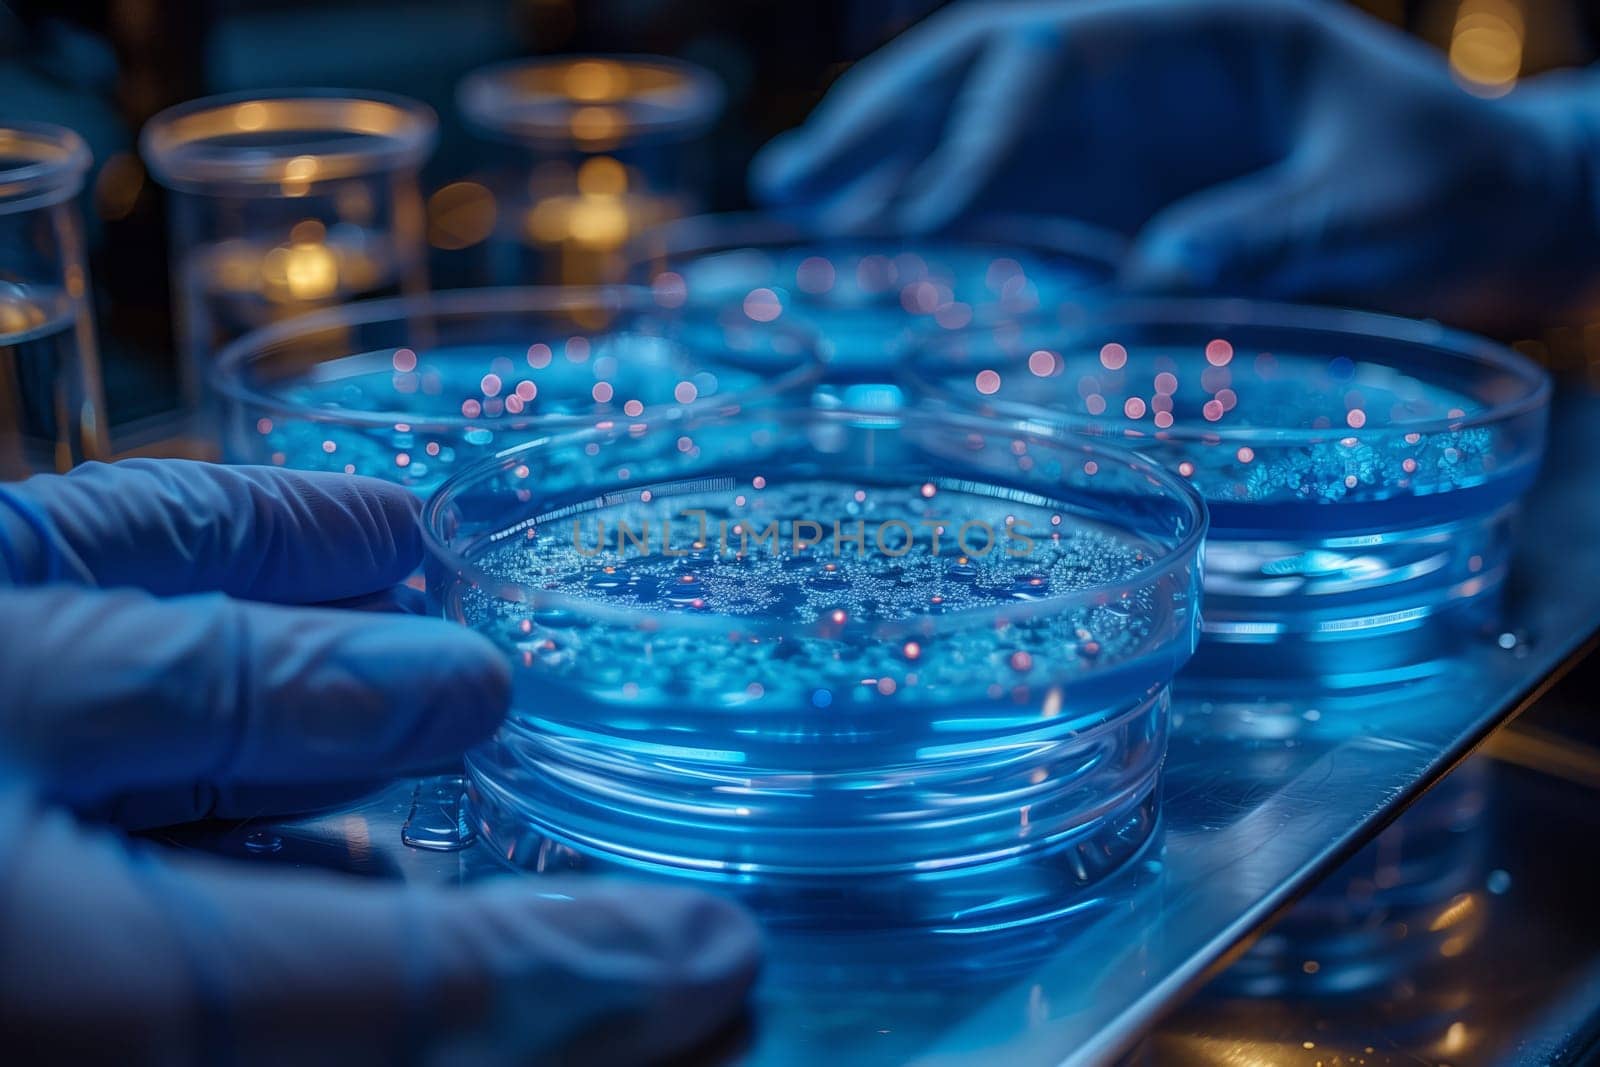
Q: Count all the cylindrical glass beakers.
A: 3